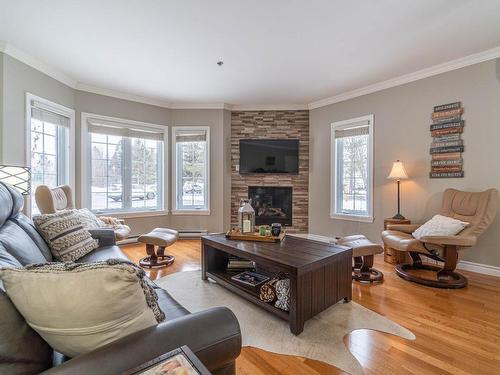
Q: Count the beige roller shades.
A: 4